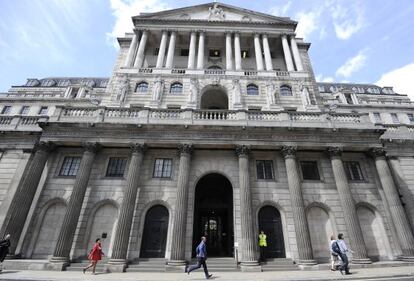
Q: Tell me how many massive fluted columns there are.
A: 8